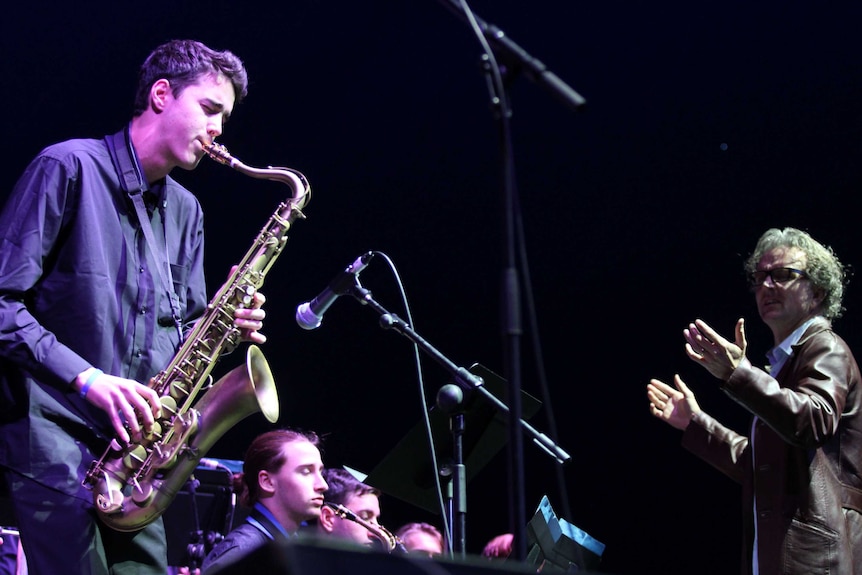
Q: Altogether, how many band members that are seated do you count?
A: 3